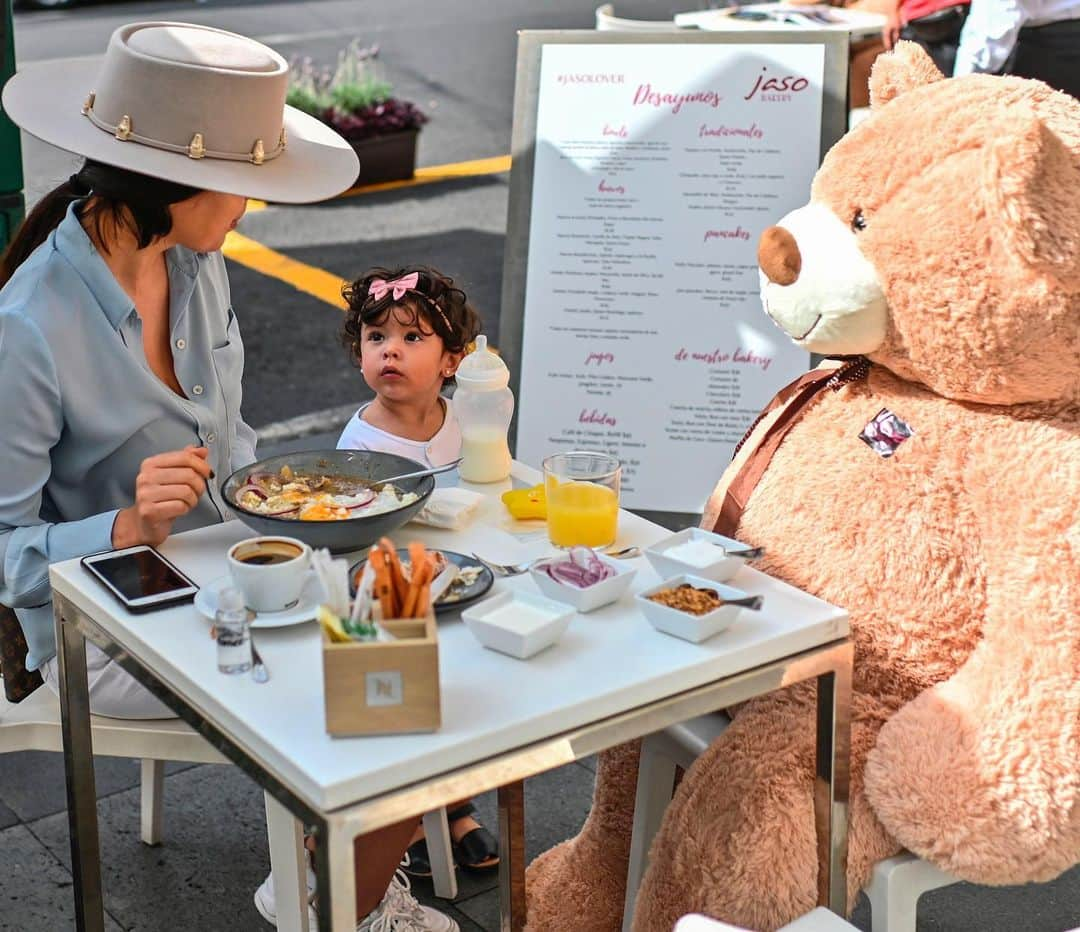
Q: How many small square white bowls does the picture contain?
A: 4